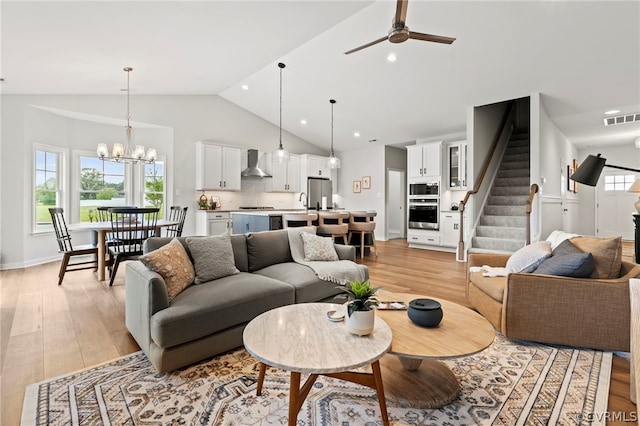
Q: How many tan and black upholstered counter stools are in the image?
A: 3